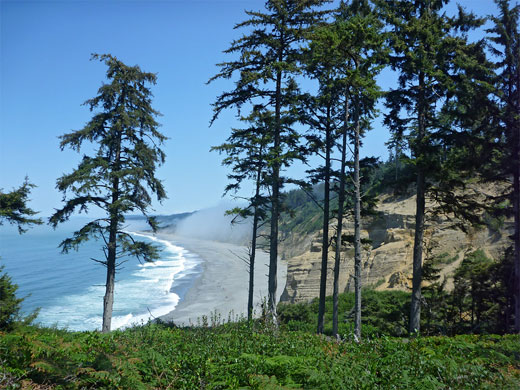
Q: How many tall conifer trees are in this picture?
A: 8